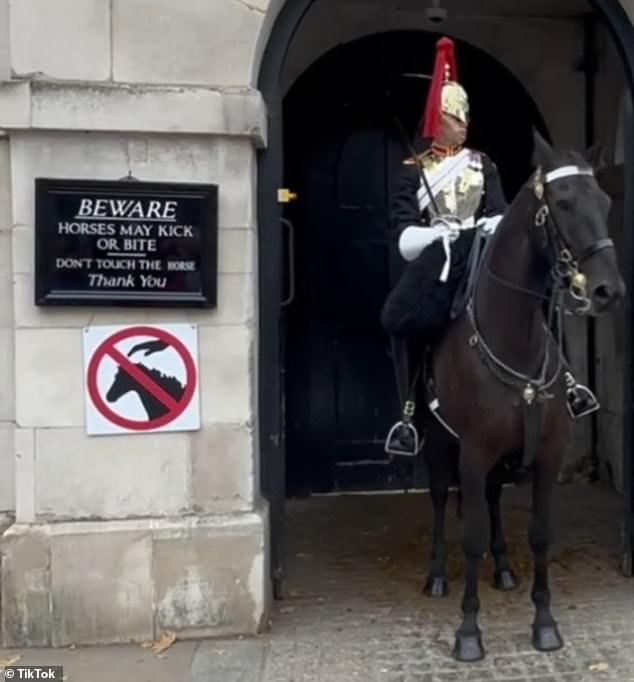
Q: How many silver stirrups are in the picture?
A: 2